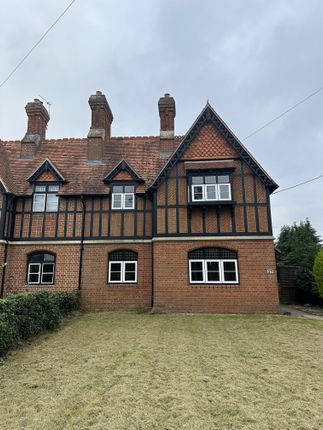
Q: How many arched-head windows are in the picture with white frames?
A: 3